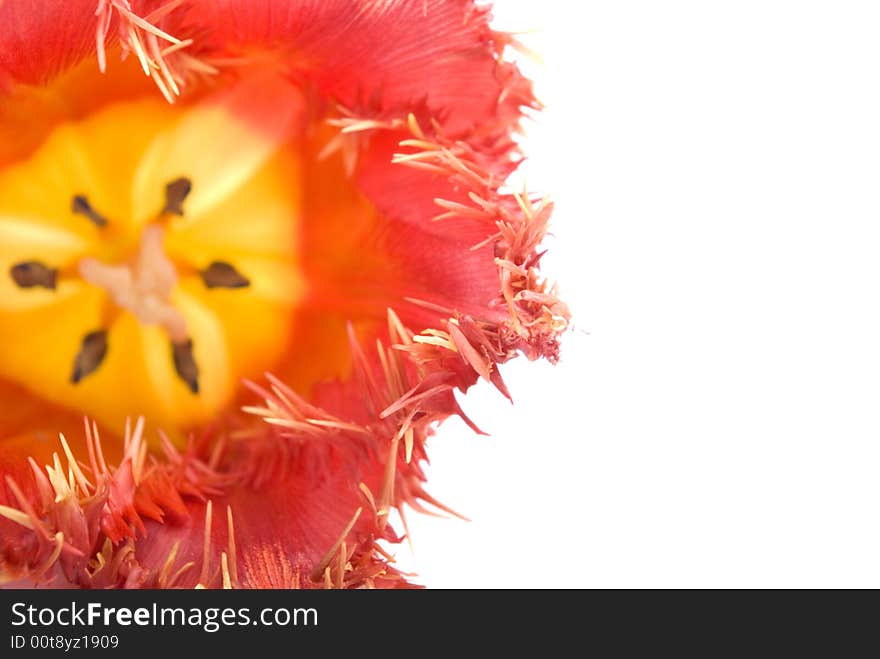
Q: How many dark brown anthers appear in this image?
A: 6